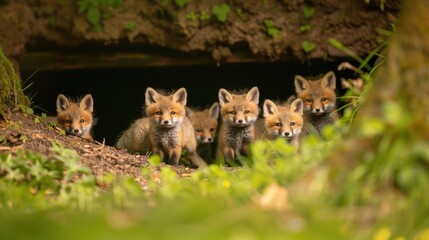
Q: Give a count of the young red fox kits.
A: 6